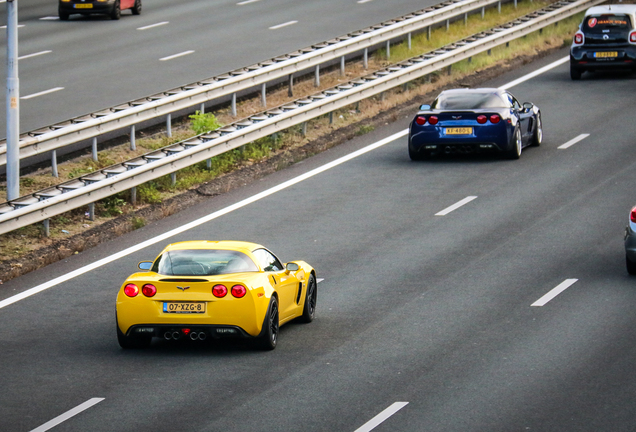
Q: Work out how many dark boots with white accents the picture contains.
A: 0